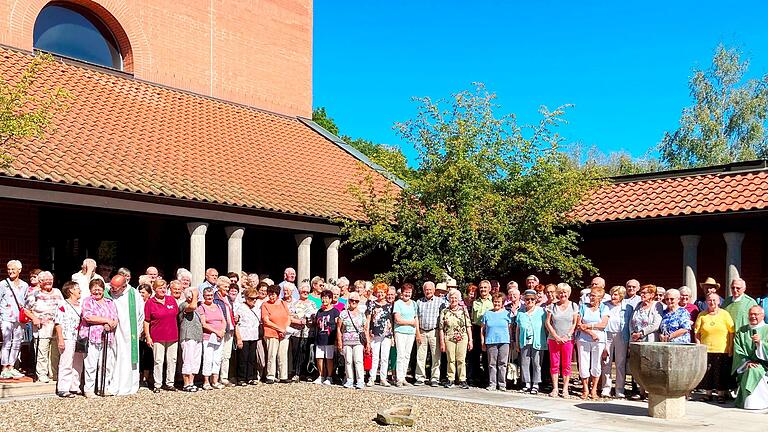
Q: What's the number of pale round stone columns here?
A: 6